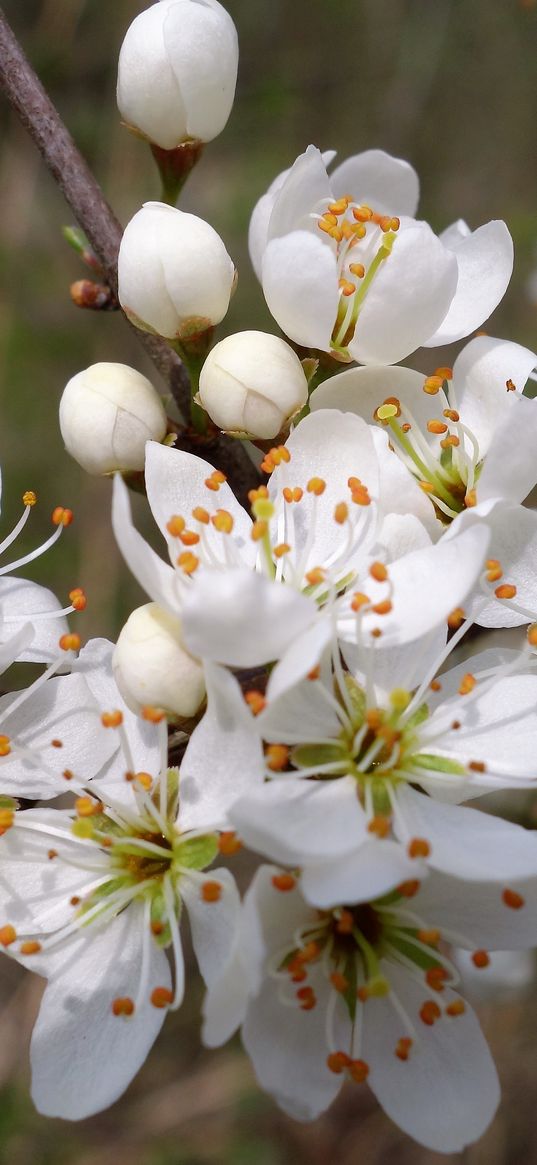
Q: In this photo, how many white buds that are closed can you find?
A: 5